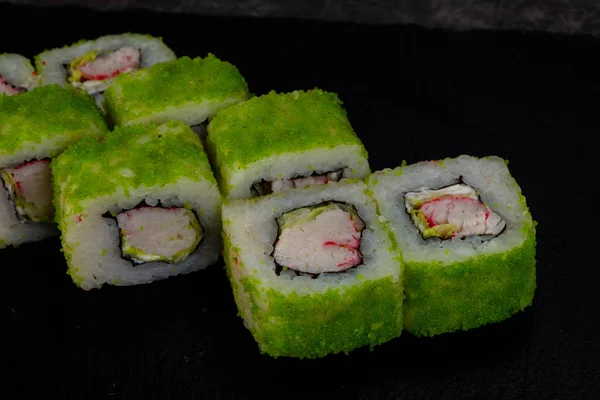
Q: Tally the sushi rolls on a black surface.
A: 8